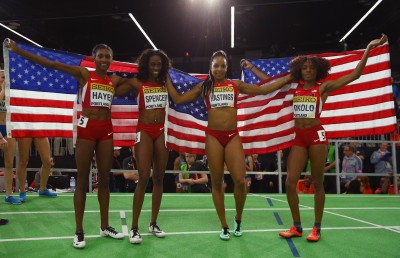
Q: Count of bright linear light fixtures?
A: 4